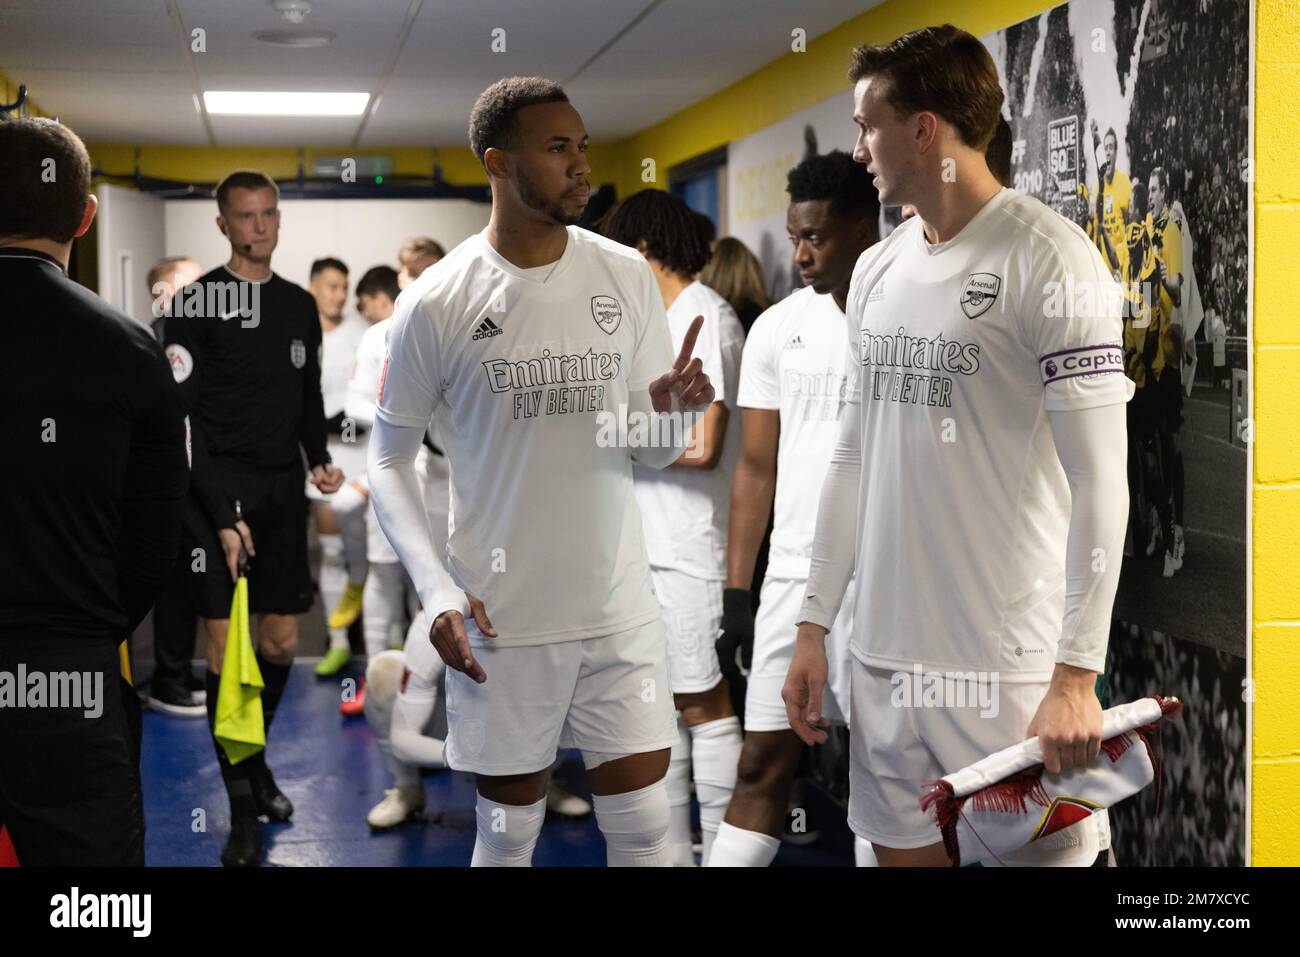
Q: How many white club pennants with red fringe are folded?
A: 1